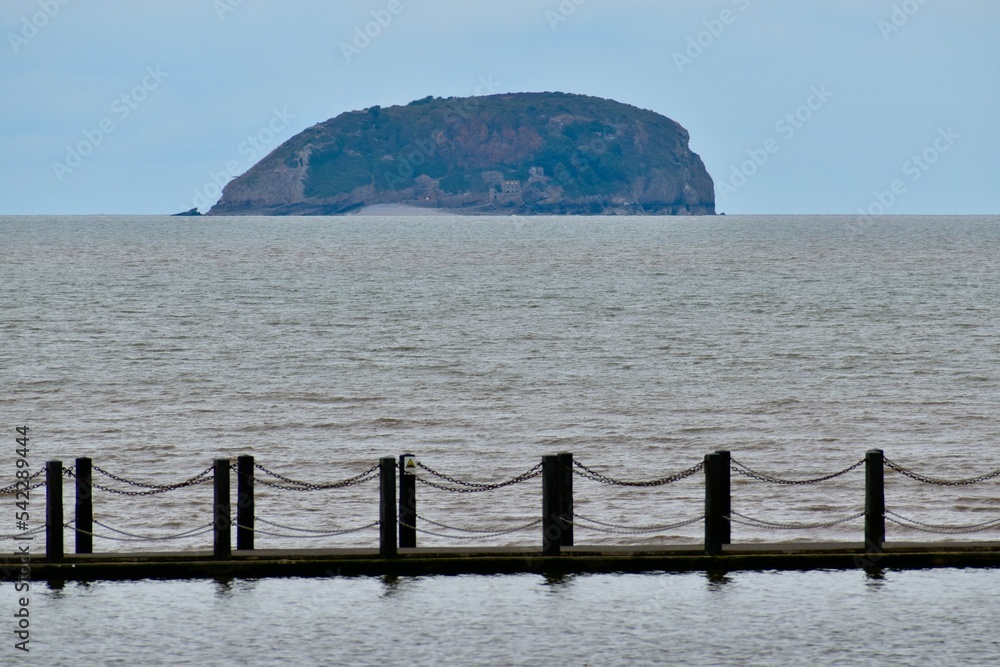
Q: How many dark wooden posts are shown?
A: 11